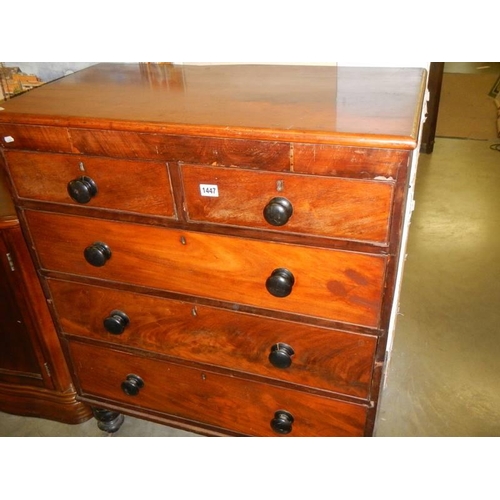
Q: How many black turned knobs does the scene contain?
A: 8